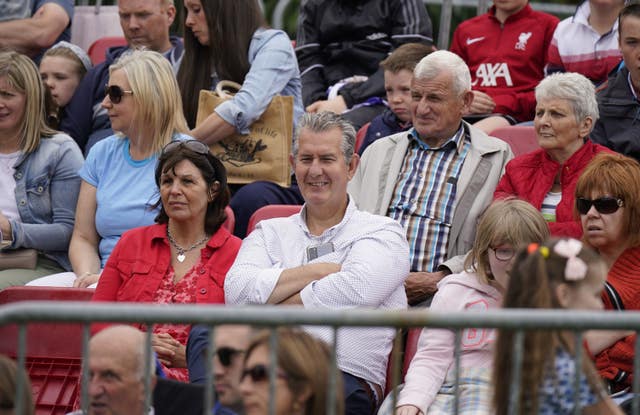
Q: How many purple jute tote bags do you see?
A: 0